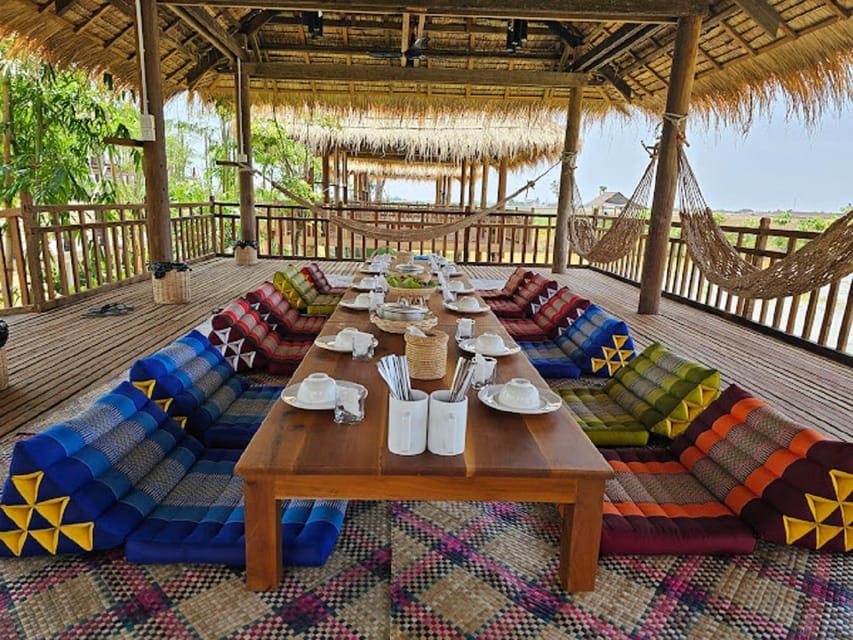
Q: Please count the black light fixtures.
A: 2